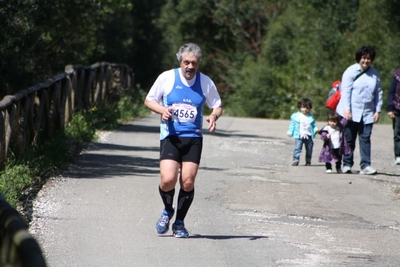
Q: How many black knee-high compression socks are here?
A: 2